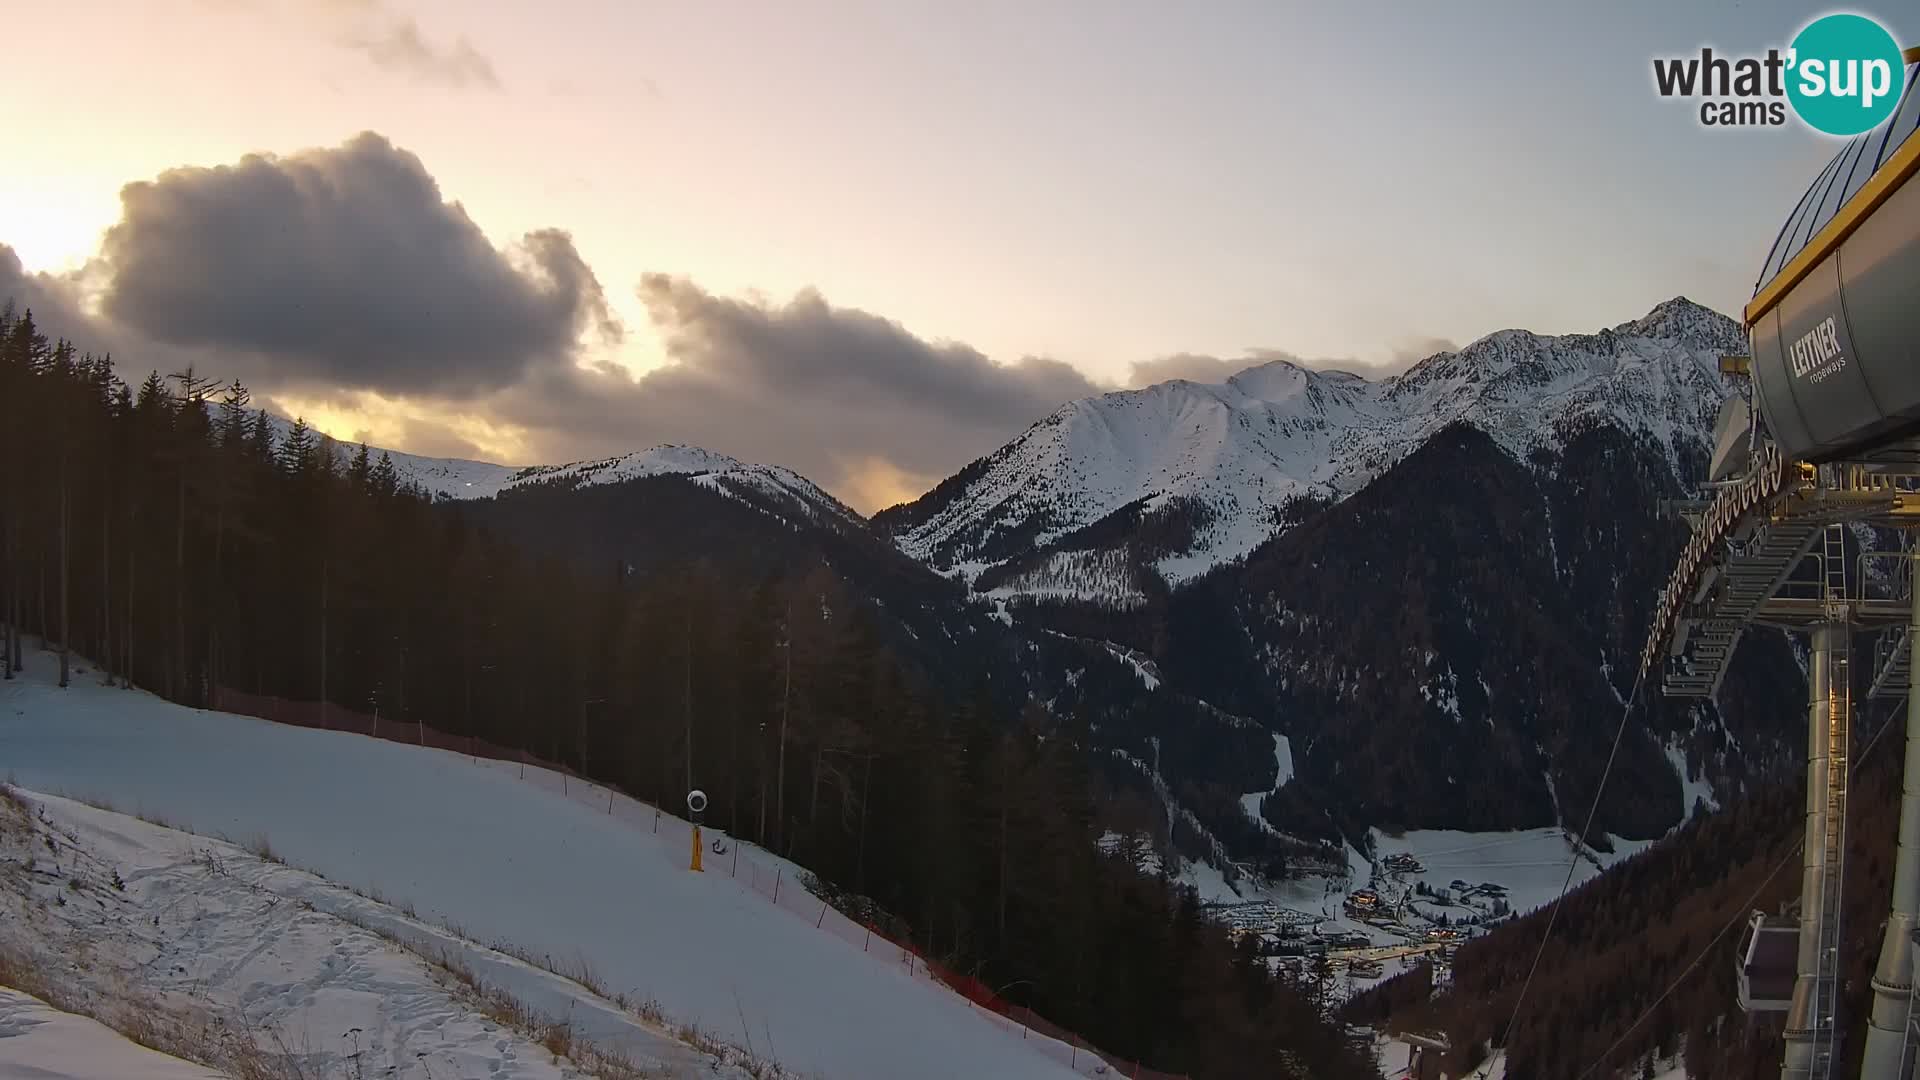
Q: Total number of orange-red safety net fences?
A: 1